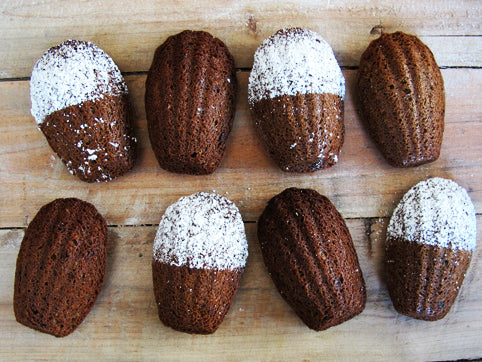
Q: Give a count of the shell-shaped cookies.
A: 8